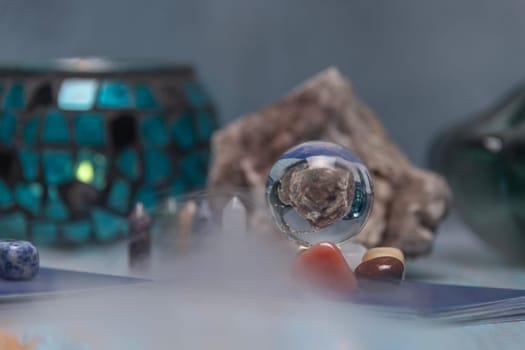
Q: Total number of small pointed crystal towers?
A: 5